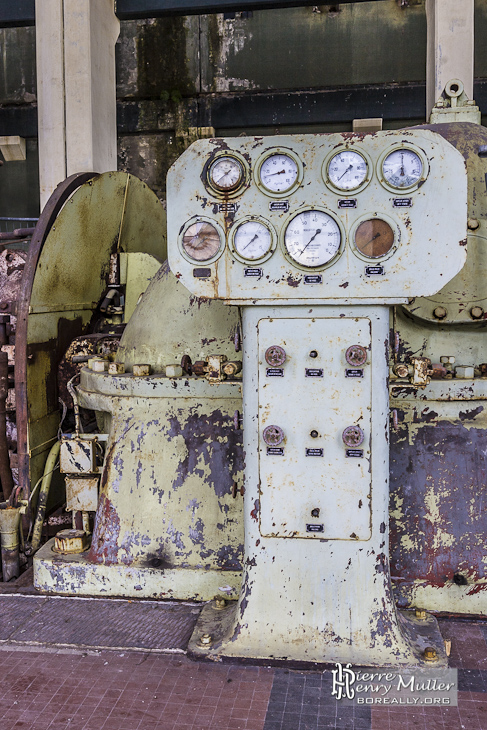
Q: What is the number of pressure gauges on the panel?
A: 8